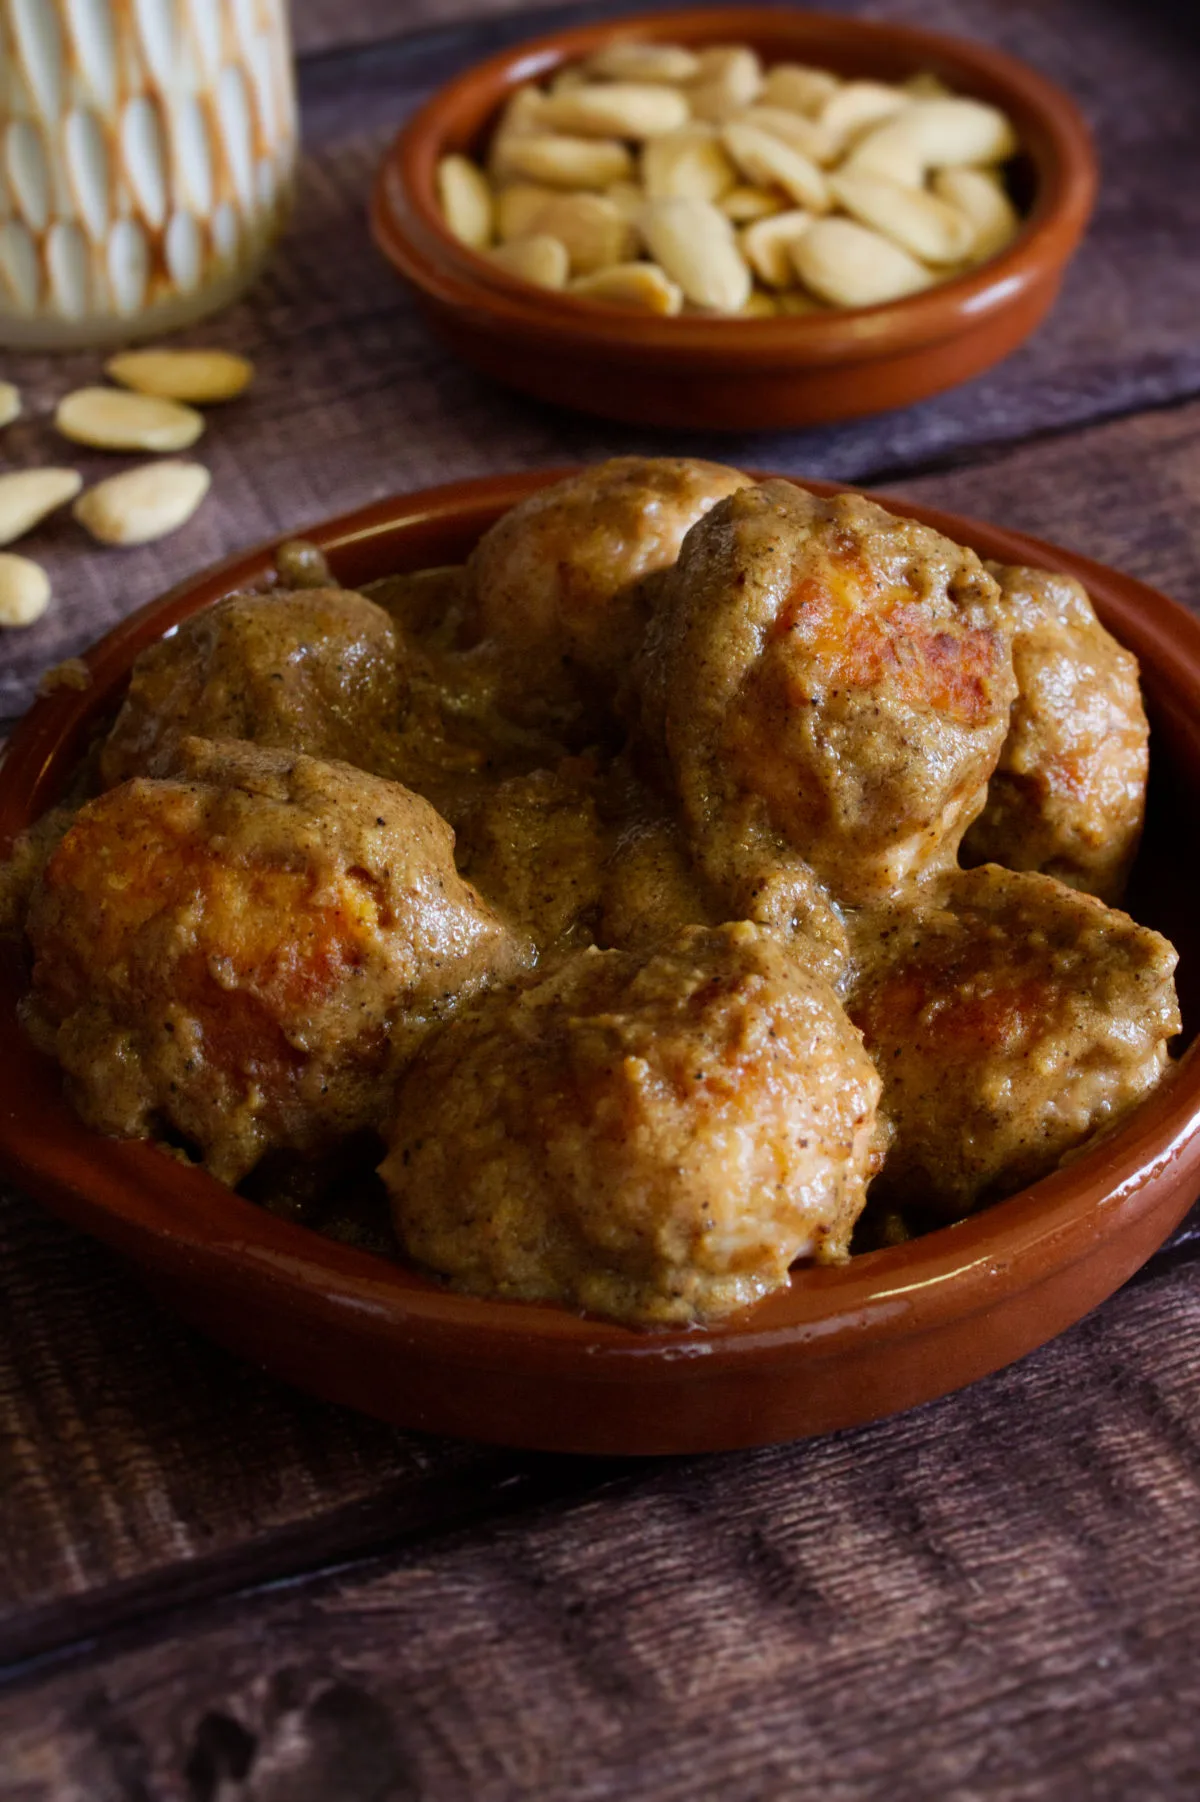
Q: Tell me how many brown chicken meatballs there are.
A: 7